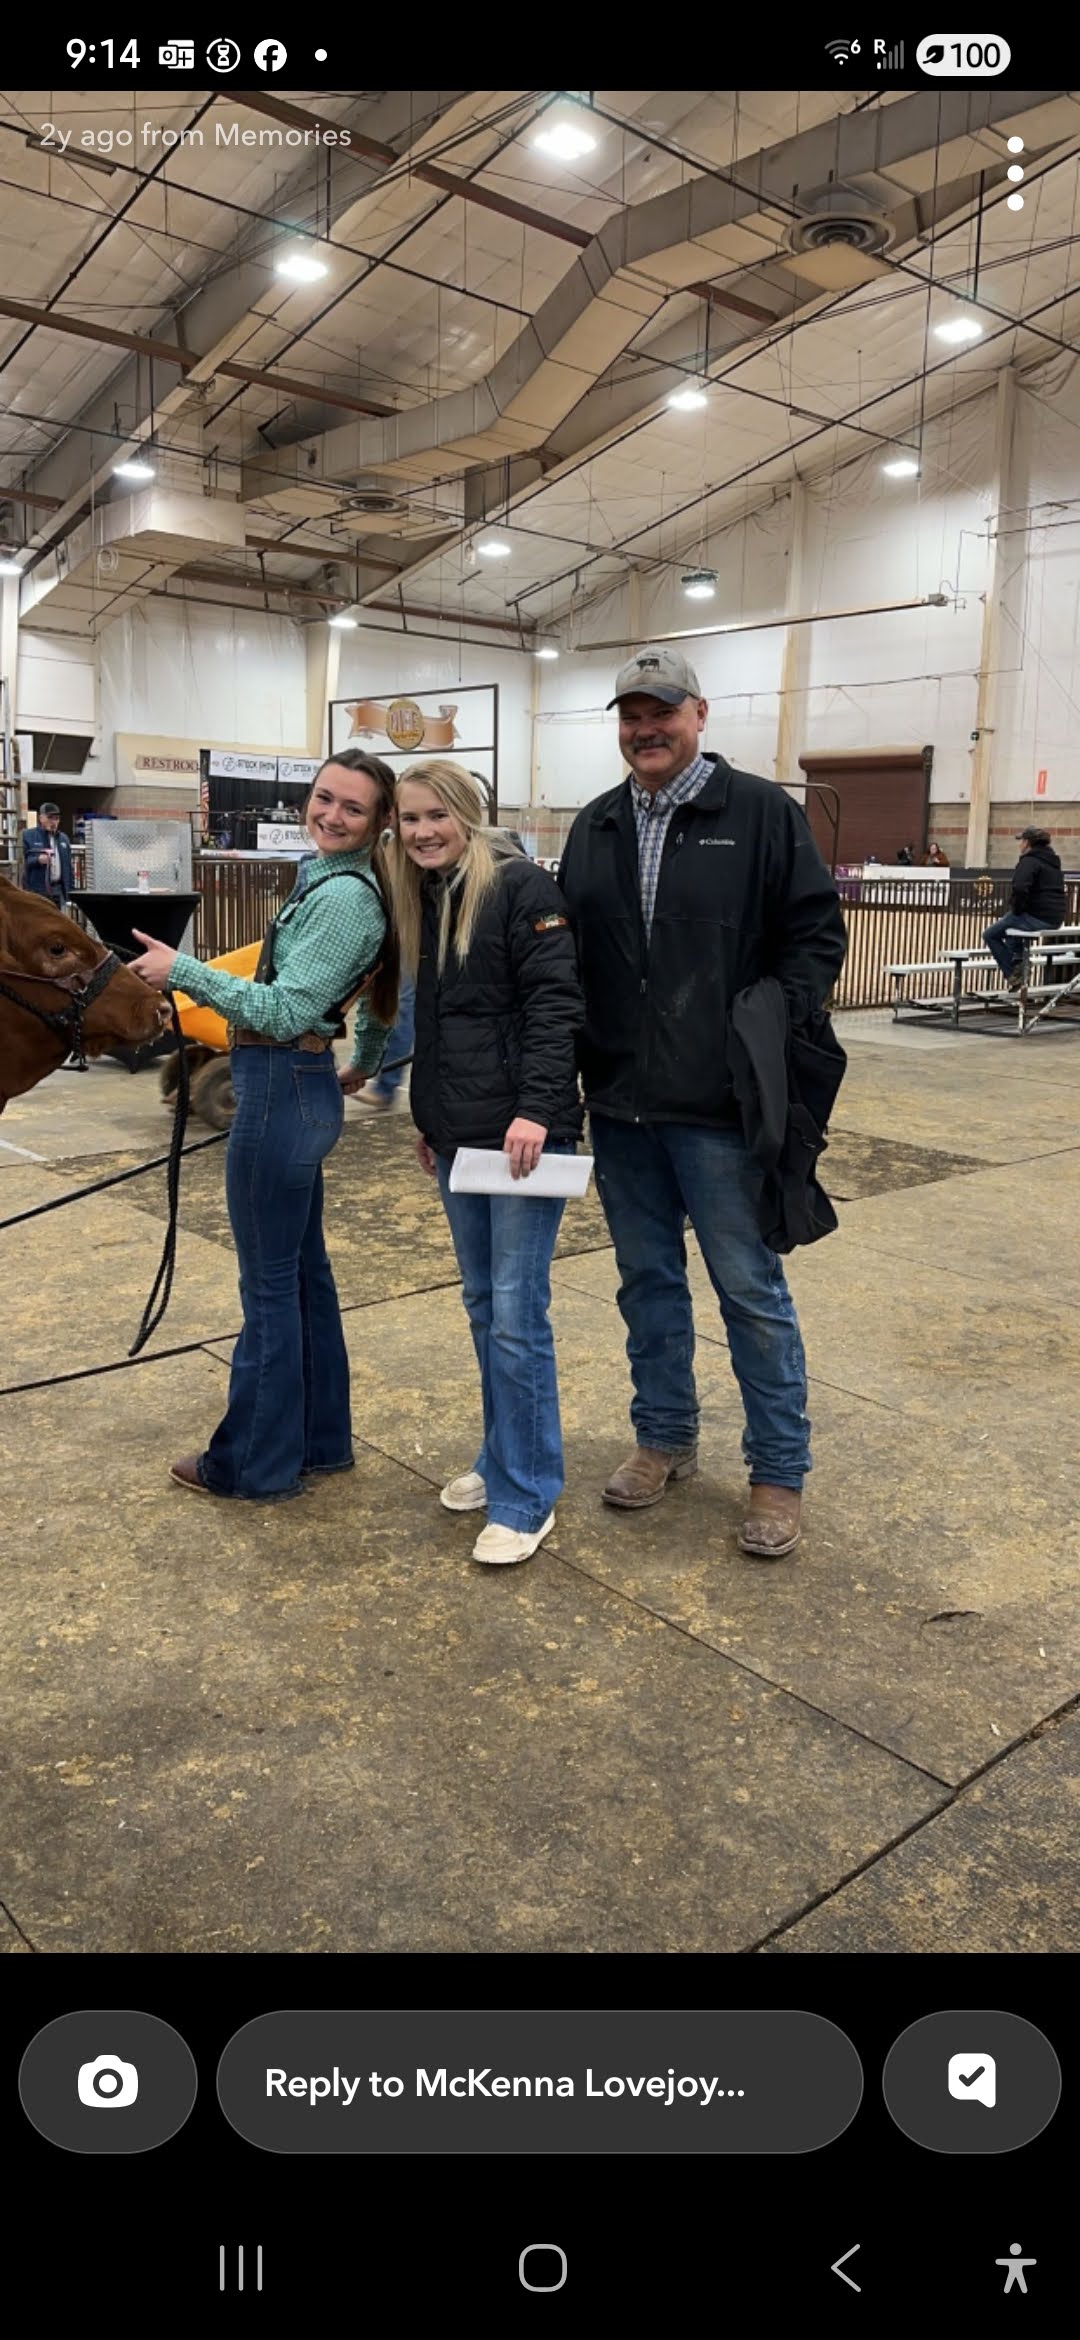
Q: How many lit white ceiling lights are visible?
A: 11